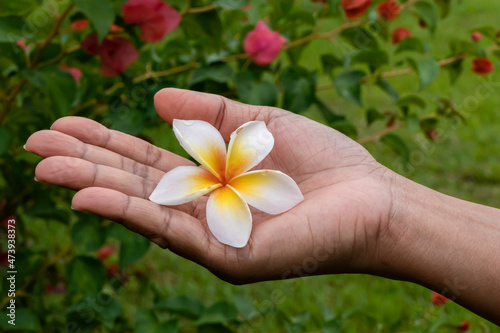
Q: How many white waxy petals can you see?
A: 5